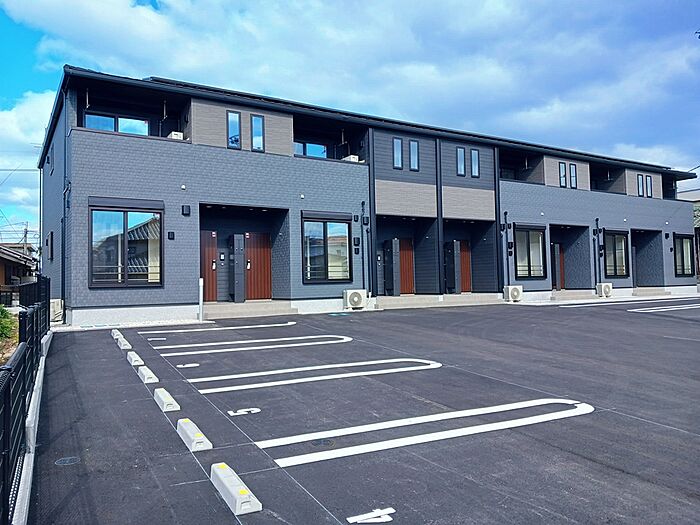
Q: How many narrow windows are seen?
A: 10